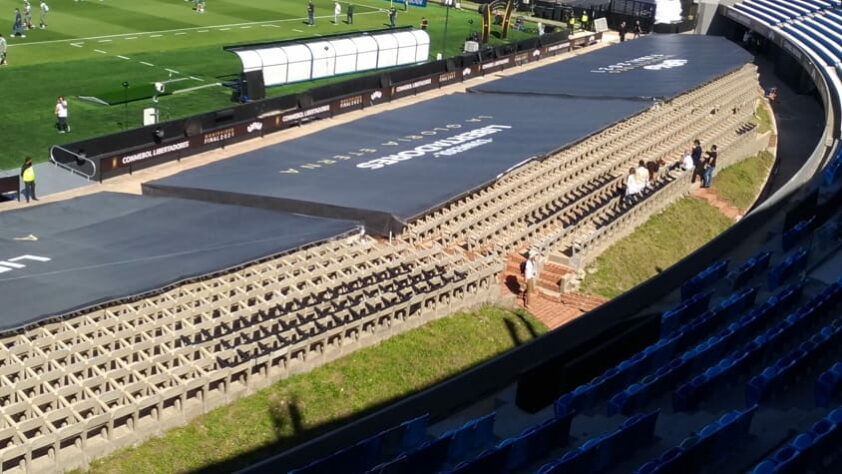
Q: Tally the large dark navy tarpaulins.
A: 3